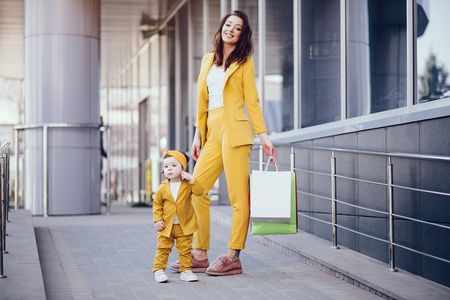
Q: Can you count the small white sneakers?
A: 2